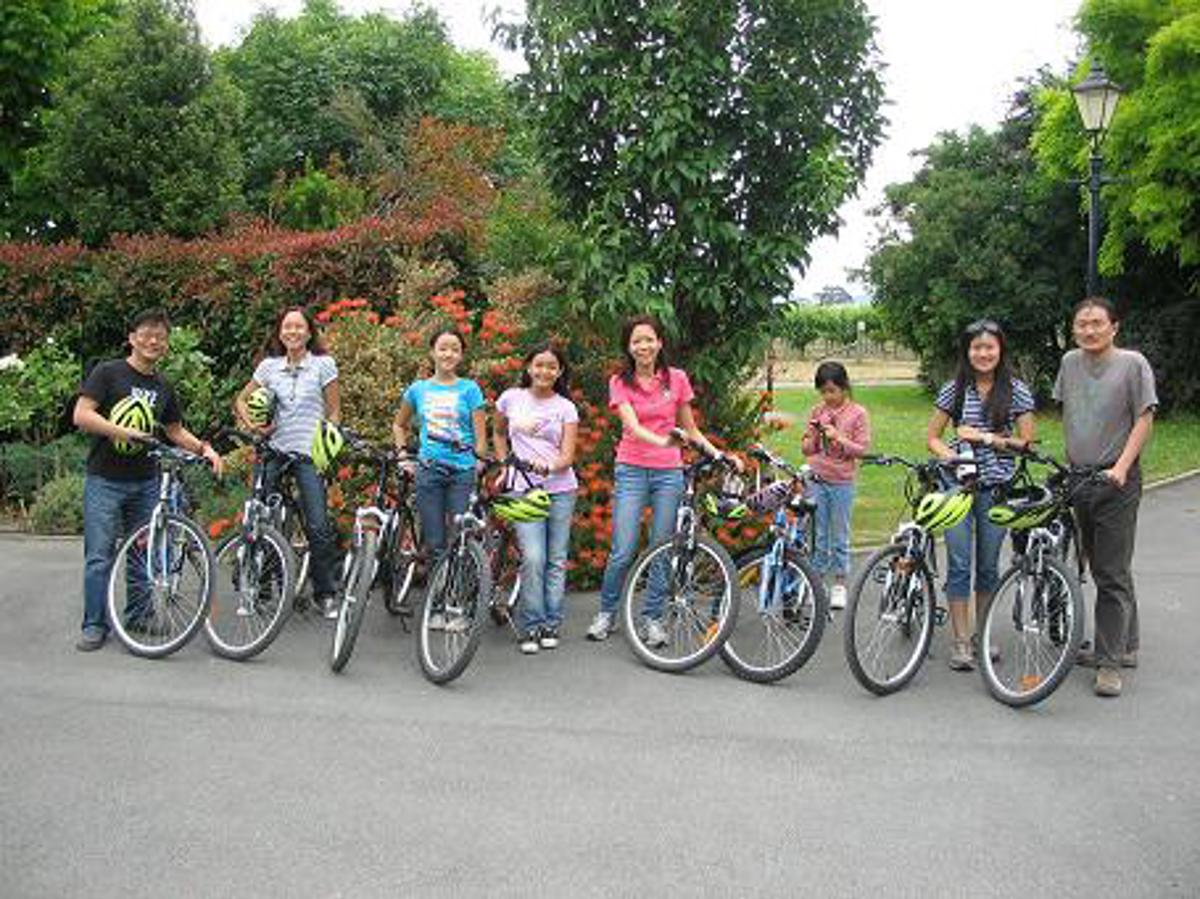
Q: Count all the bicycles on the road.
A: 8